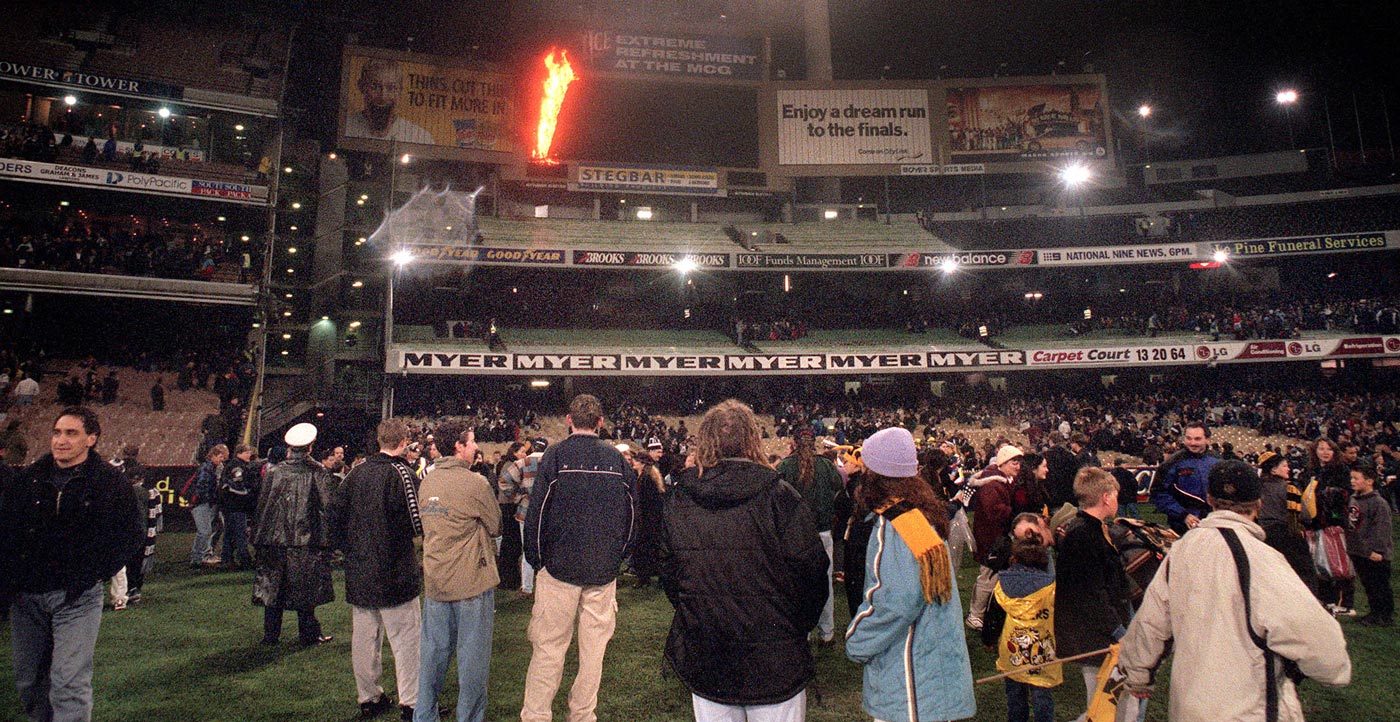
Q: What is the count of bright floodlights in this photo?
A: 7